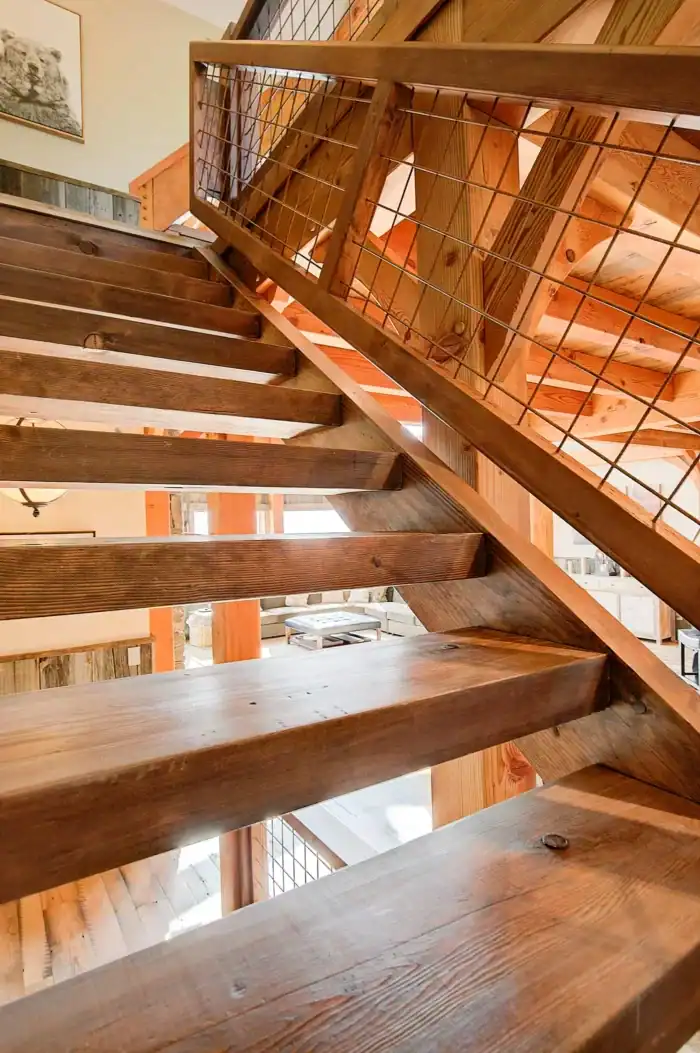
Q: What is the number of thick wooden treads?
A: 9